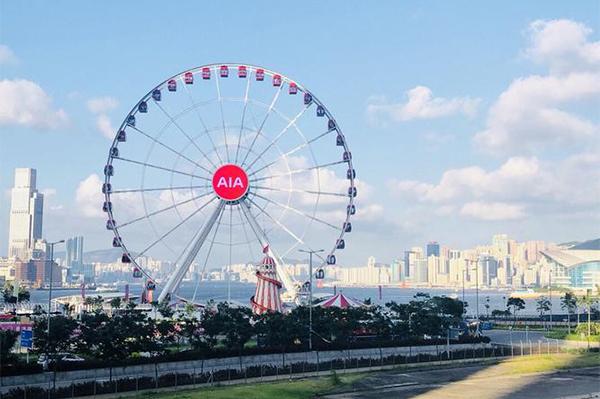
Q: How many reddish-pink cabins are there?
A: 8